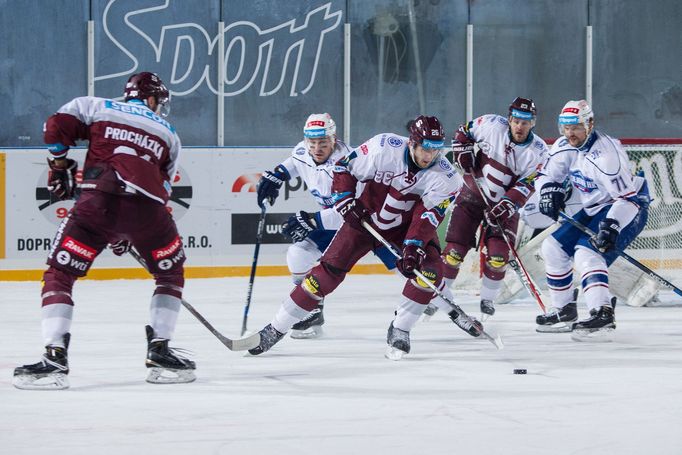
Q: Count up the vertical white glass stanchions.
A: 5